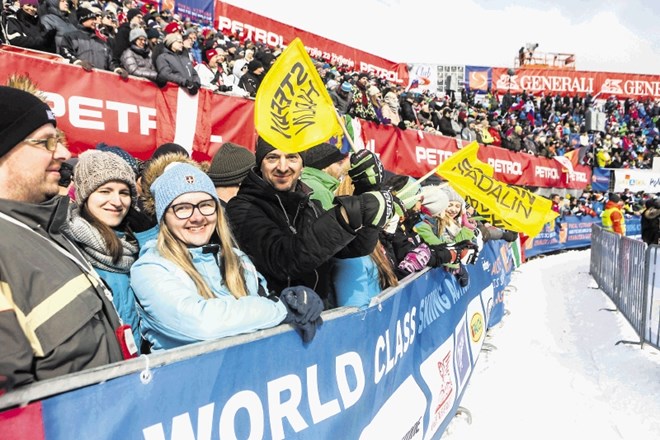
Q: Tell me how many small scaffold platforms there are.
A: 1